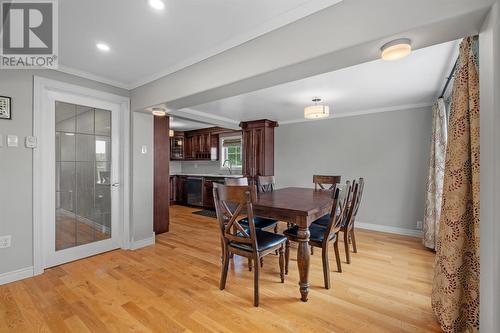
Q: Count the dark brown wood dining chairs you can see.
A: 6